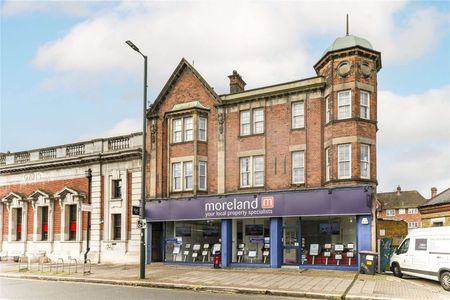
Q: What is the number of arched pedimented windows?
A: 3